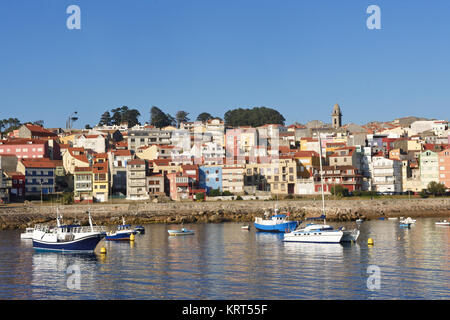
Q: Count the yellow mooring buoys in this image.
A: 3